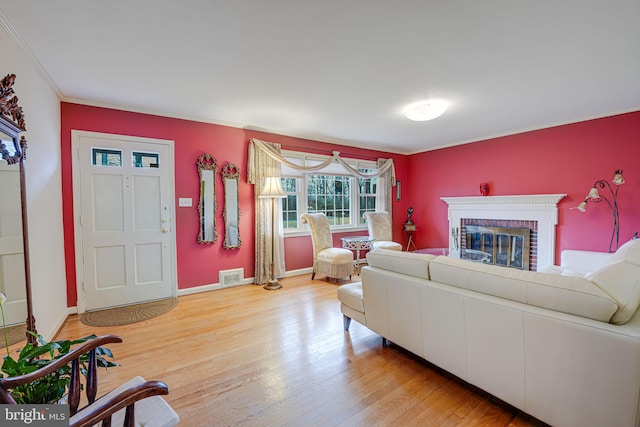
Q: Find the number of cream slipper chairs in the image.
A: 2